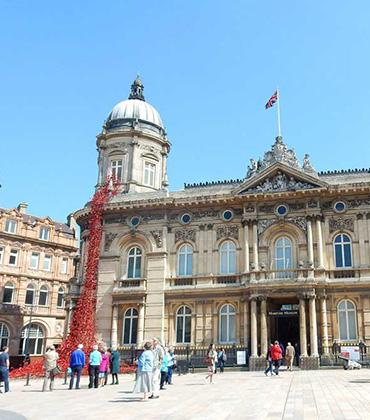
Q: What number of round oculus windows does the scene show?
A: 5